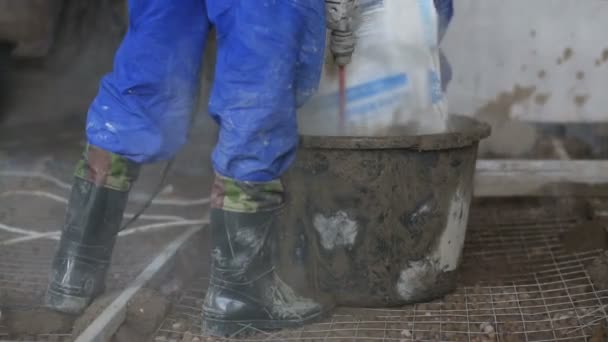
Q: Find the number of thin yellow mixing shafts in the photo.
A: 0